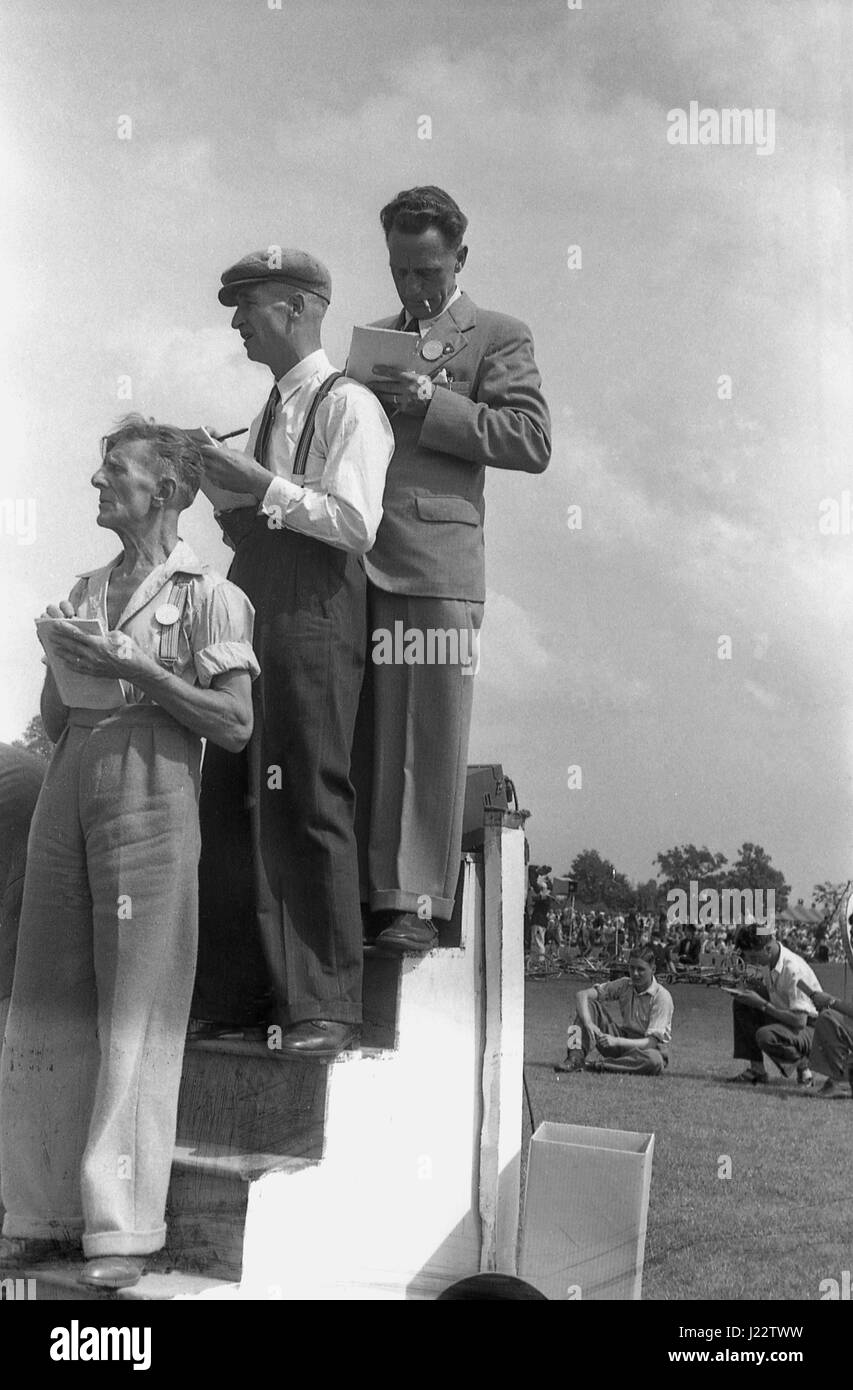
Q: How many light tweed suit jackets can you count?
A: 1